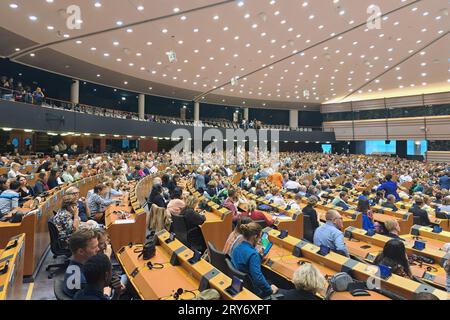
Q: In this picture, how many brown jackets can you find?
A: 1